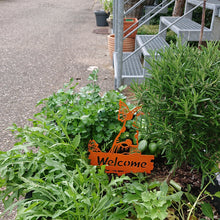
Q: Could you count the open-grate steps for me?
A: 4